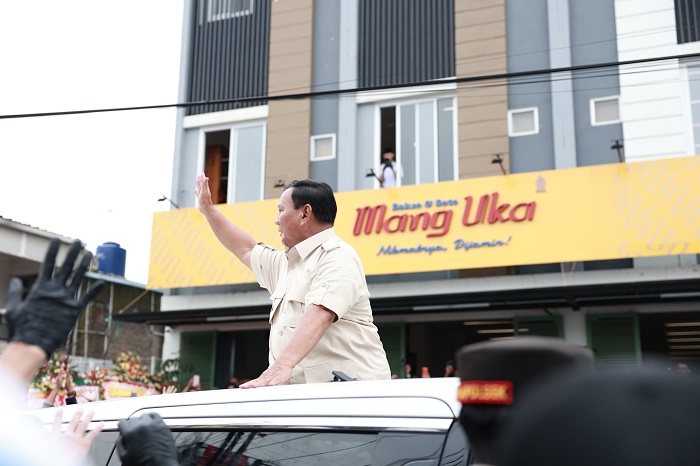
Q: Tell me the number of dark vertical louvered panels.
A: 3